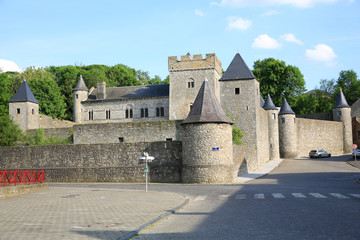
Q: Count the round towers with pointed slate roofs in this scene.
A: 5